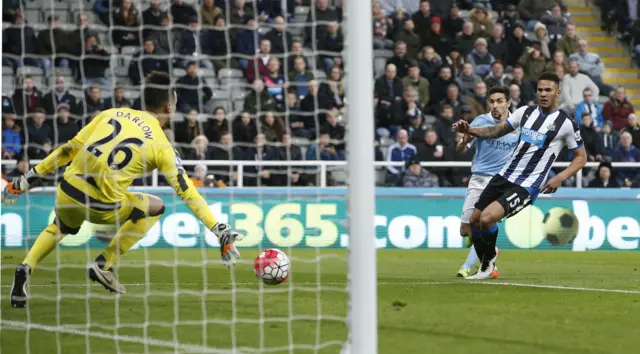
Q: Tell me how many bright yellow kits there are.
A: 1